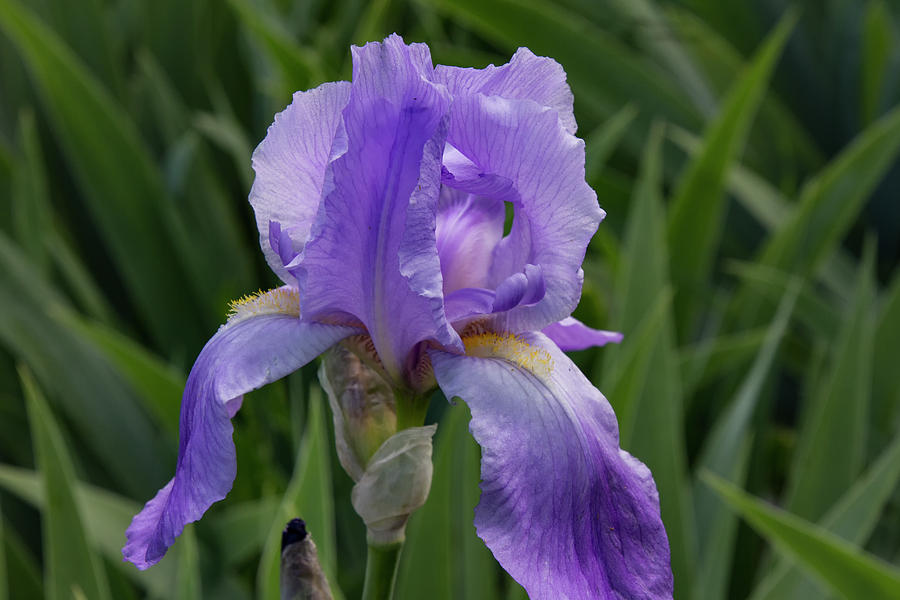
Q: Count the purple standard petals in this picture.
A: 3